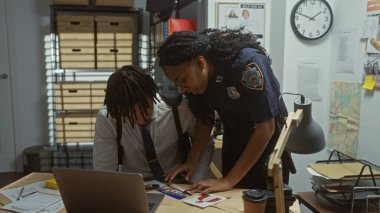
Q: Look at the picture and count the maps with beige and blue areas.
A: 1